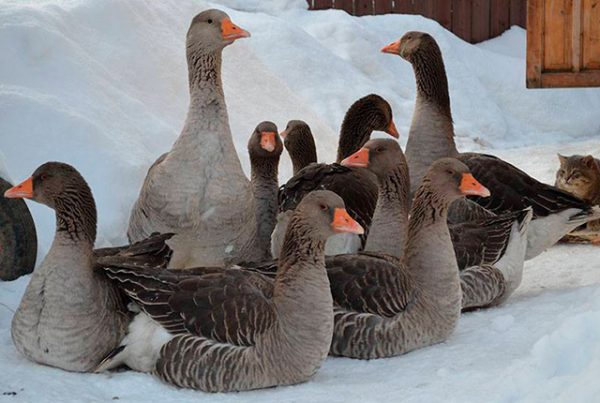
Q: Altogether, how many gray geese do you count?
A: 9